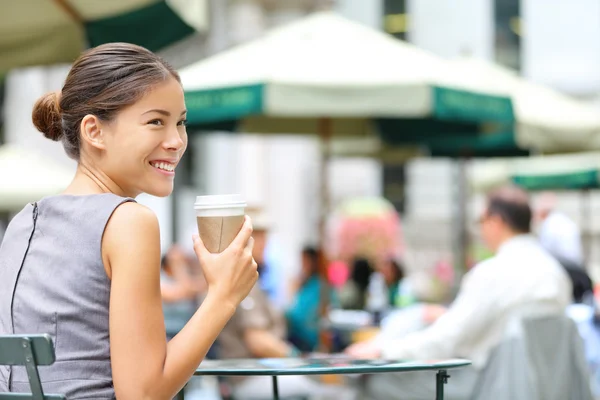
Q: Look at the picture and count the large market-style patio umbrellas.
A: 5